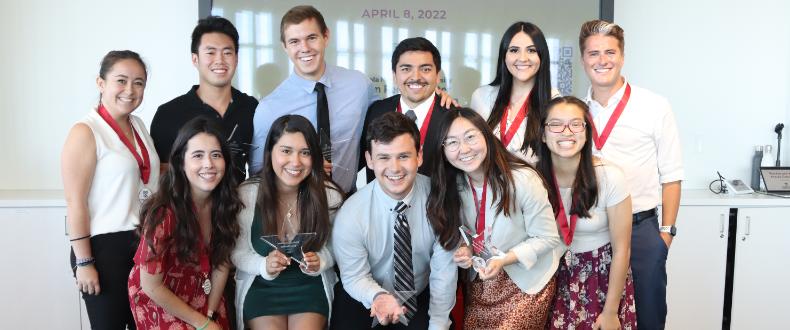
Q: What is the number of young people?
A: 11